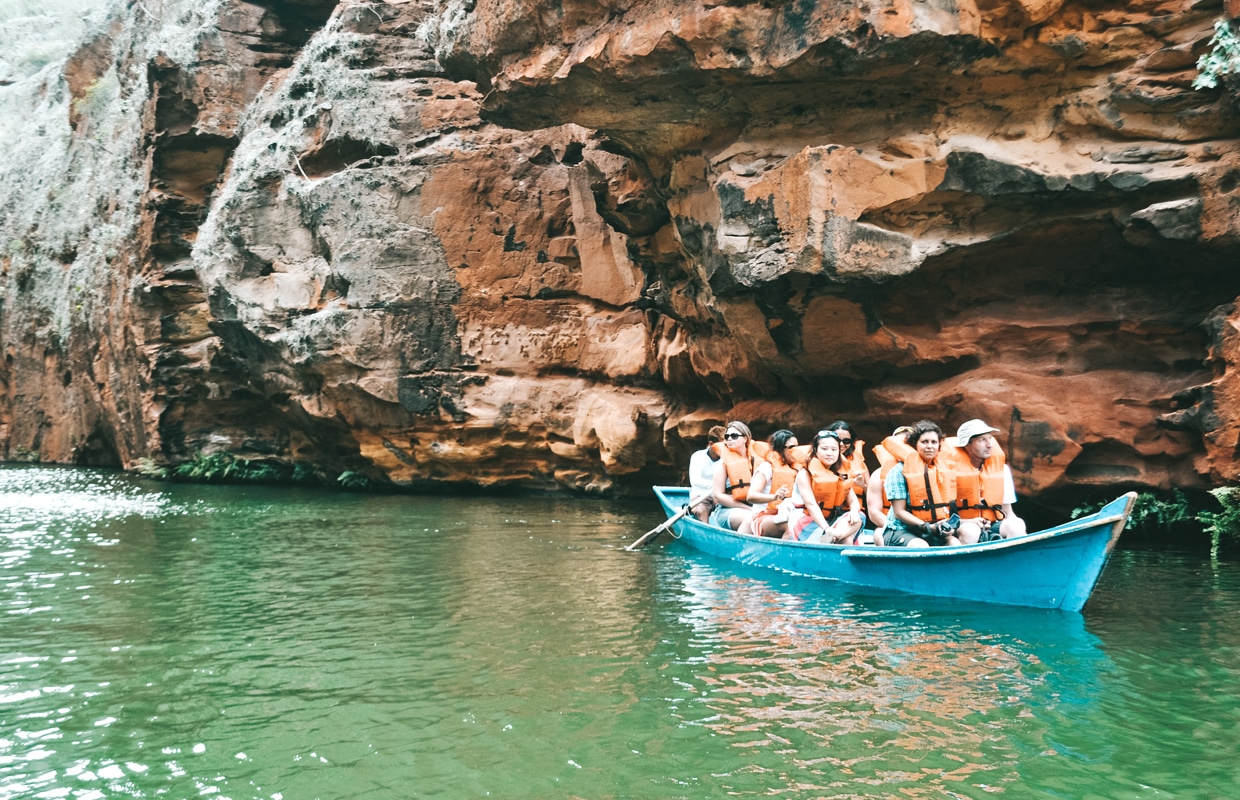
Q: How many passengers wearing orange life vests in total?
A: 7